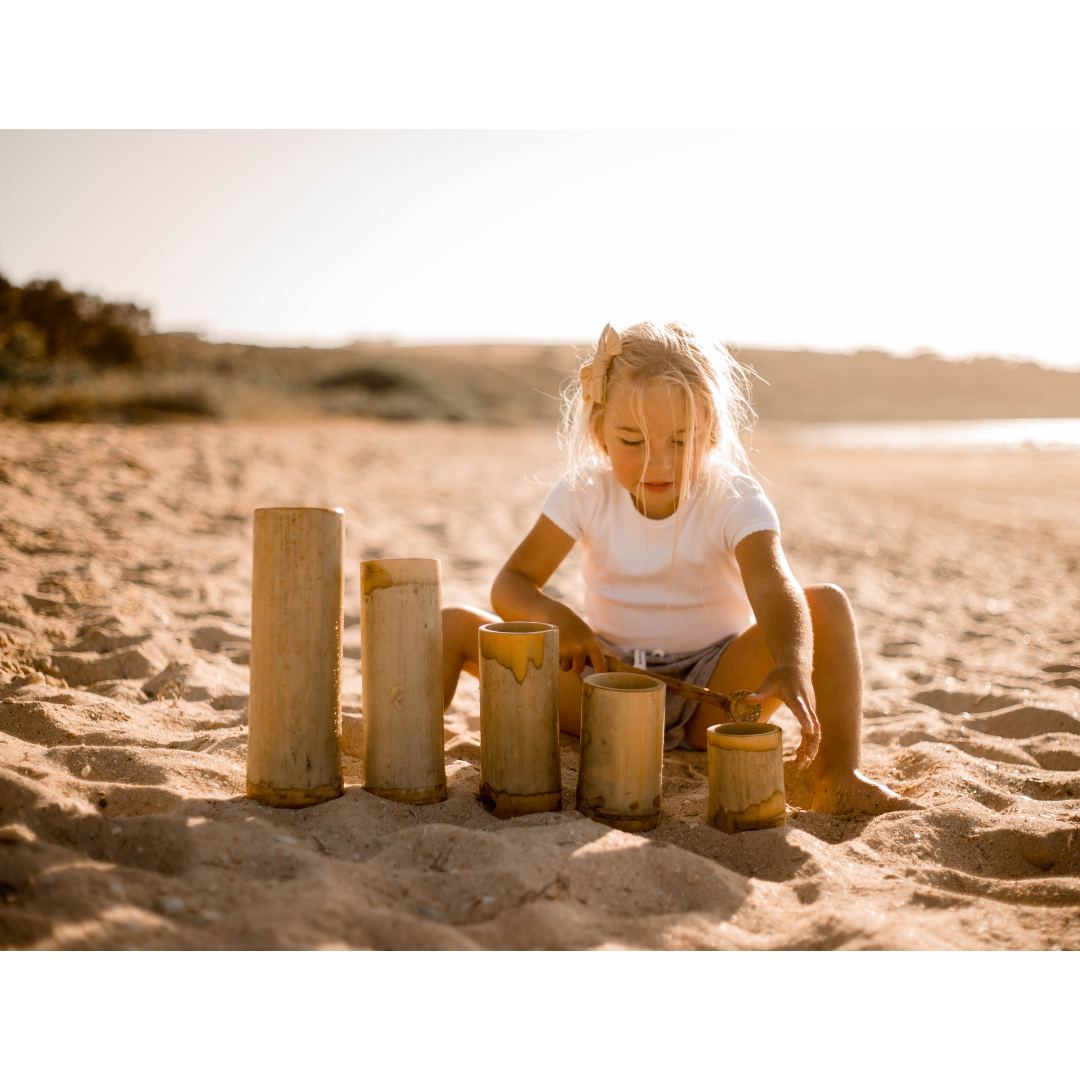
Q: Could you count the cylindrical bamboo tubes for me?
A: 5